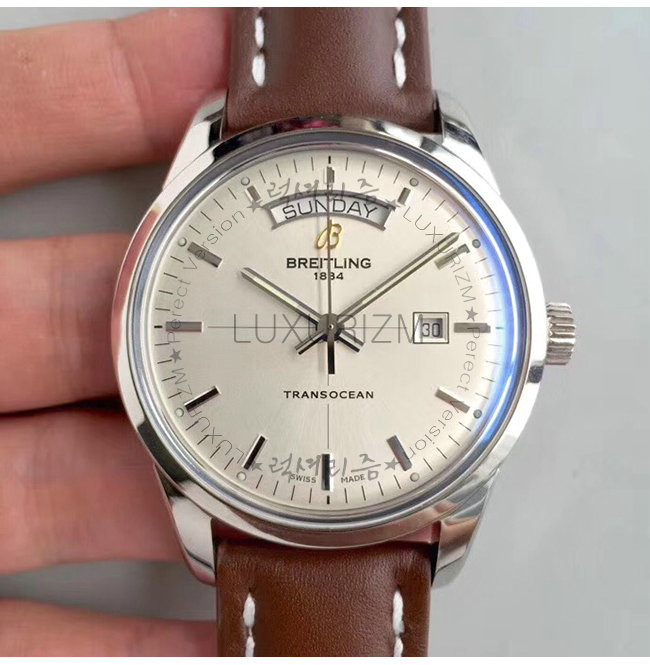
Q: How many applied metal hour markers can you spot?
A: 12